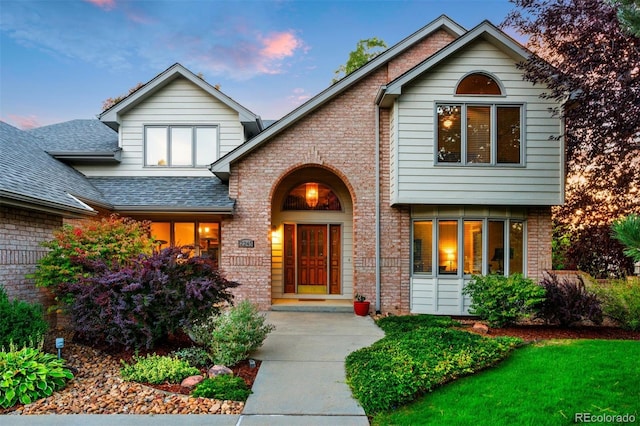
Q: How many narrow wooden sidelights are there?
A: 2